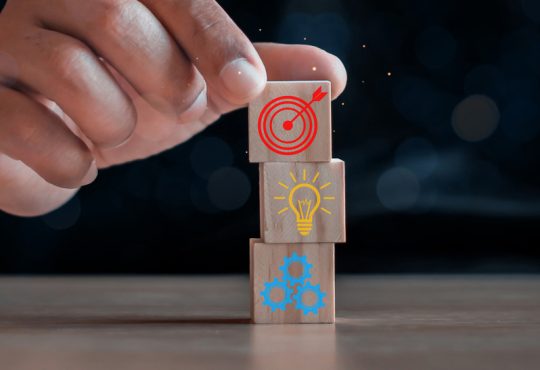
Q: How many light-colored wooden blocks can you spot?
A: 3